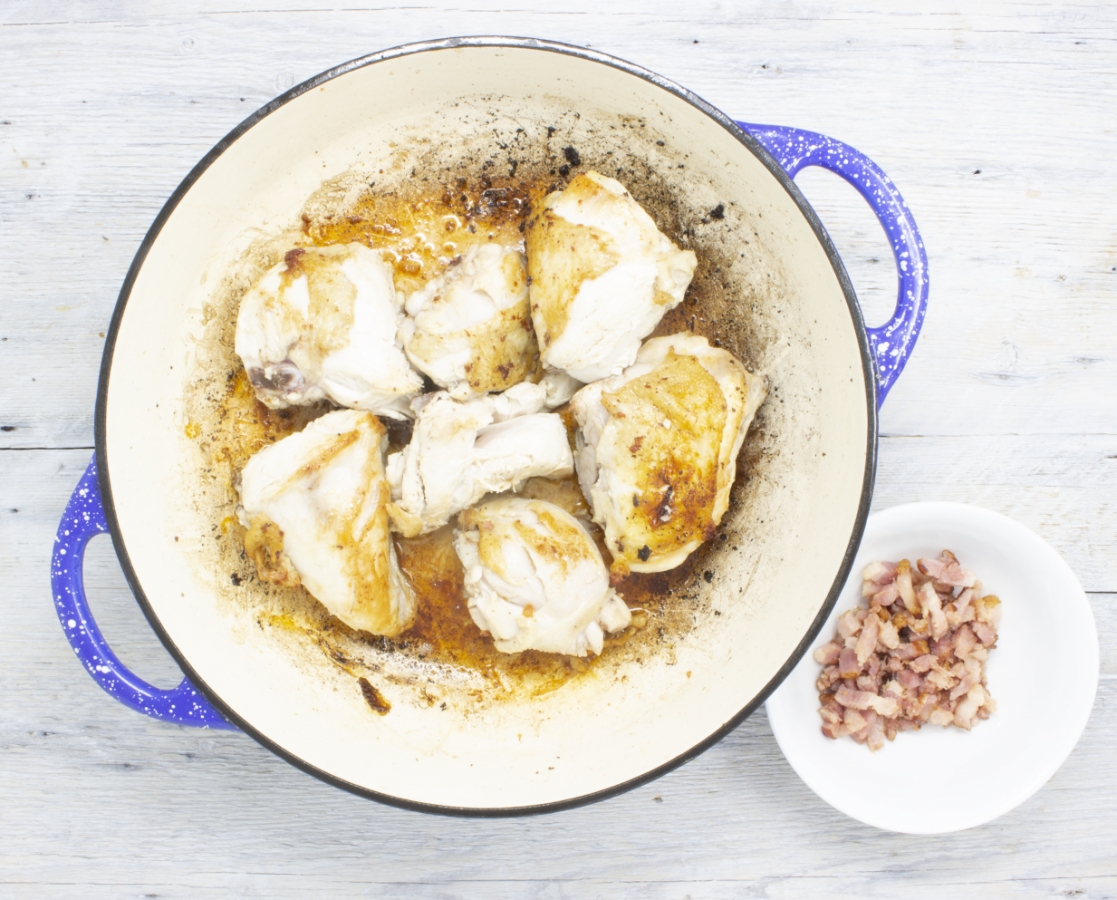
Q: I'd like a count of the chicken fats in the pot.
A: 7